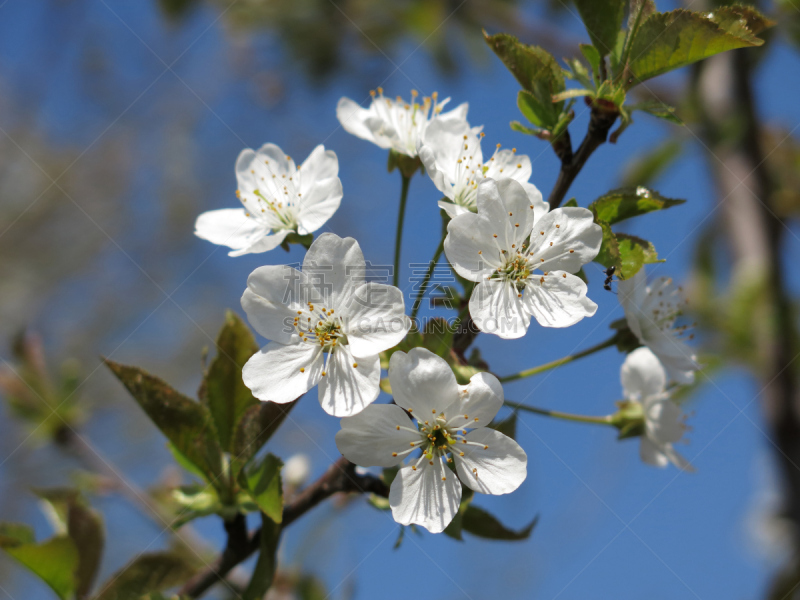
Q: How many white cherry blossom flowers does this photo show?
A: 8